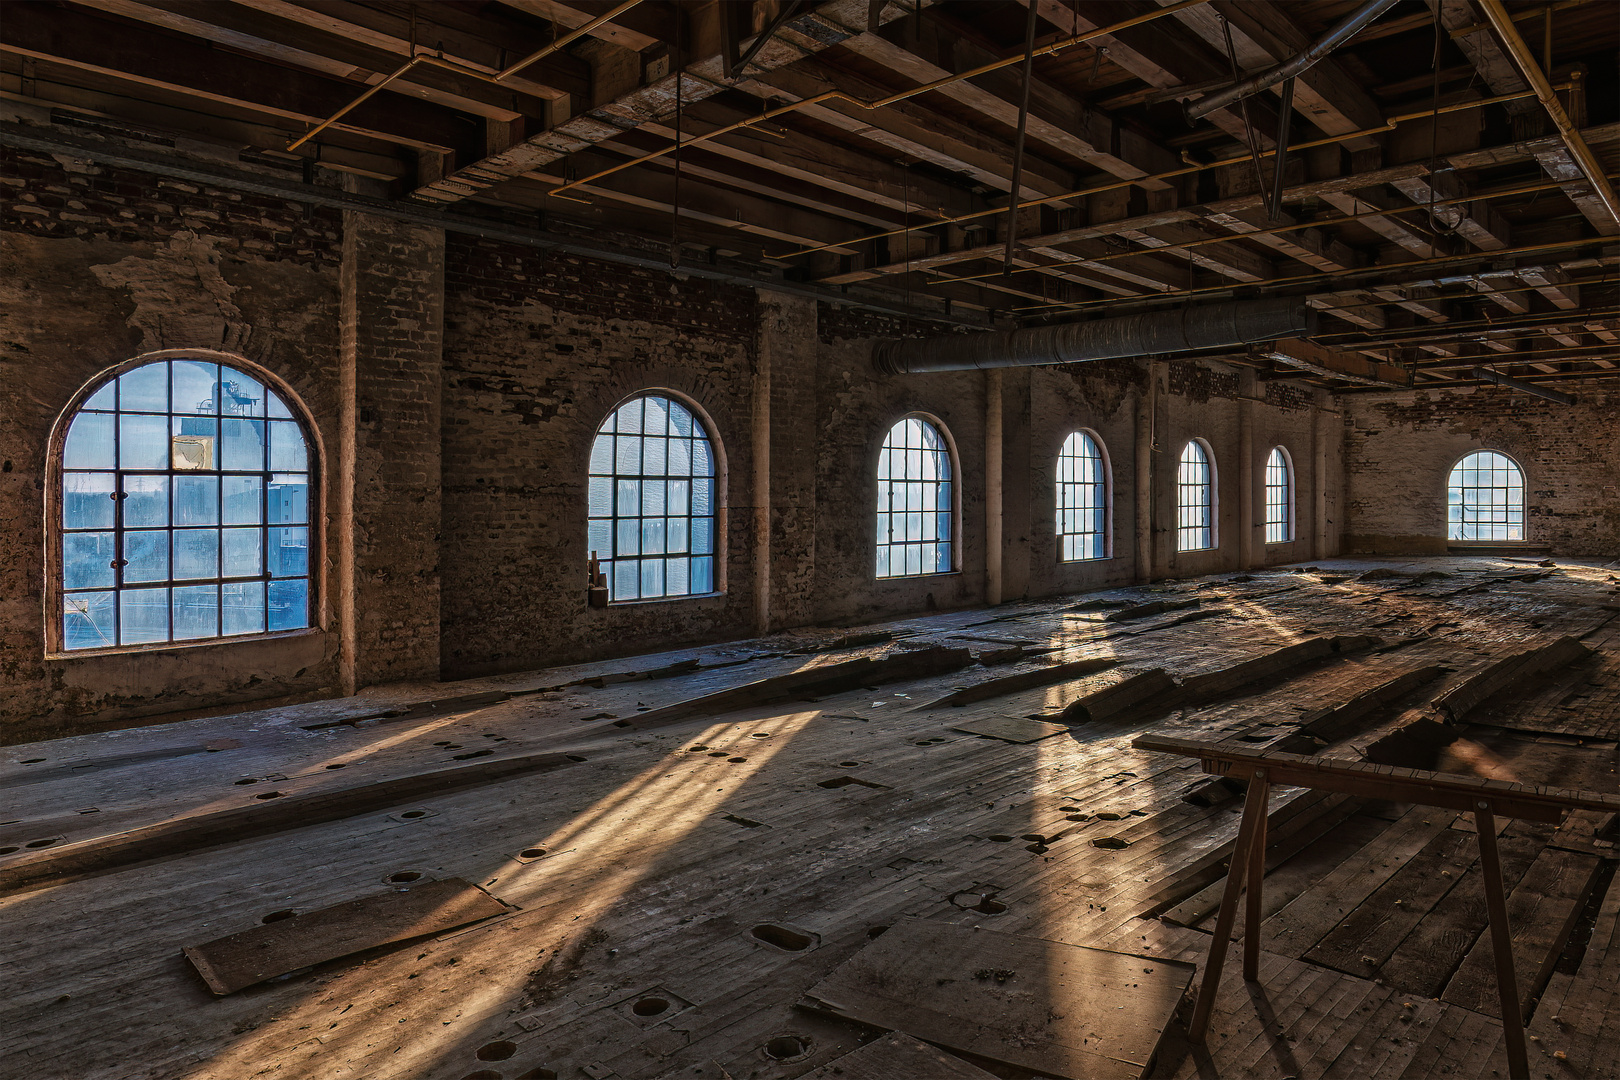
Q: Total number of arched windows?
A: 7